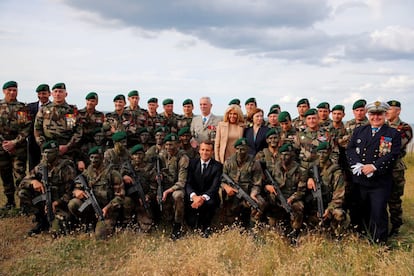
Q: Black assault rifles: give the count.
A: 7